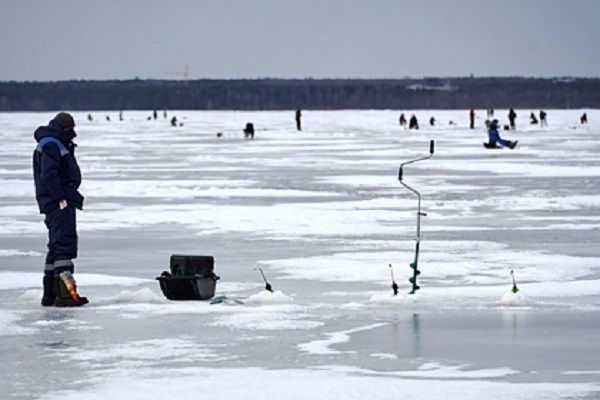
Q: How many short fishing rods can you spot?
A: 3